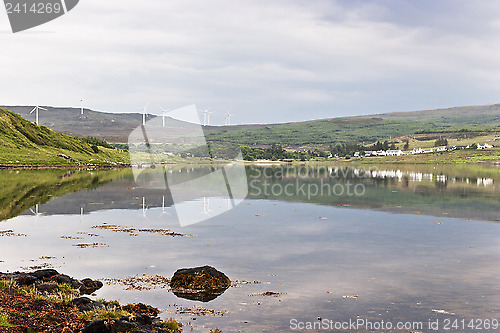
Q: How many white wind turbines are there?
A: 8